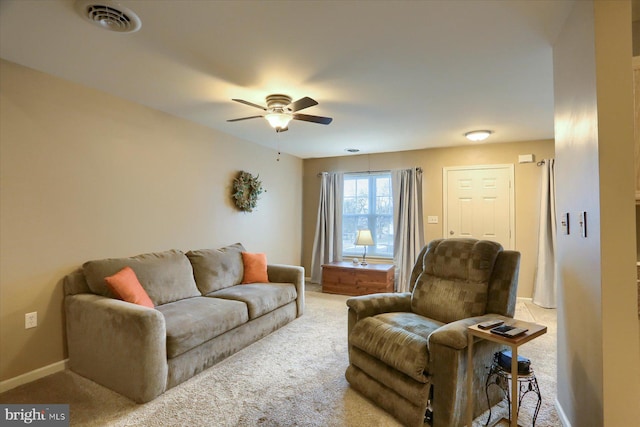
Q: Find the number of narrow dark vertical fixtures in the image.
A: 2